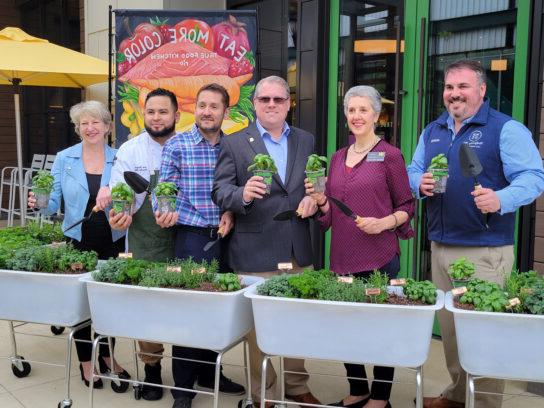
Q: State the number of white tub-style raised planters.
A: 4